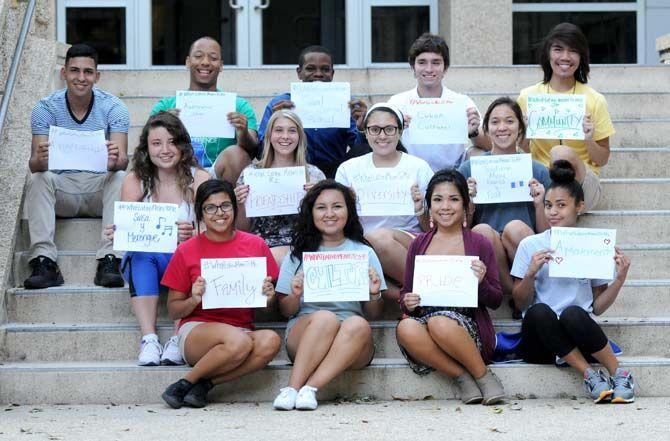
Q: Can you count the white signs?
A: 13